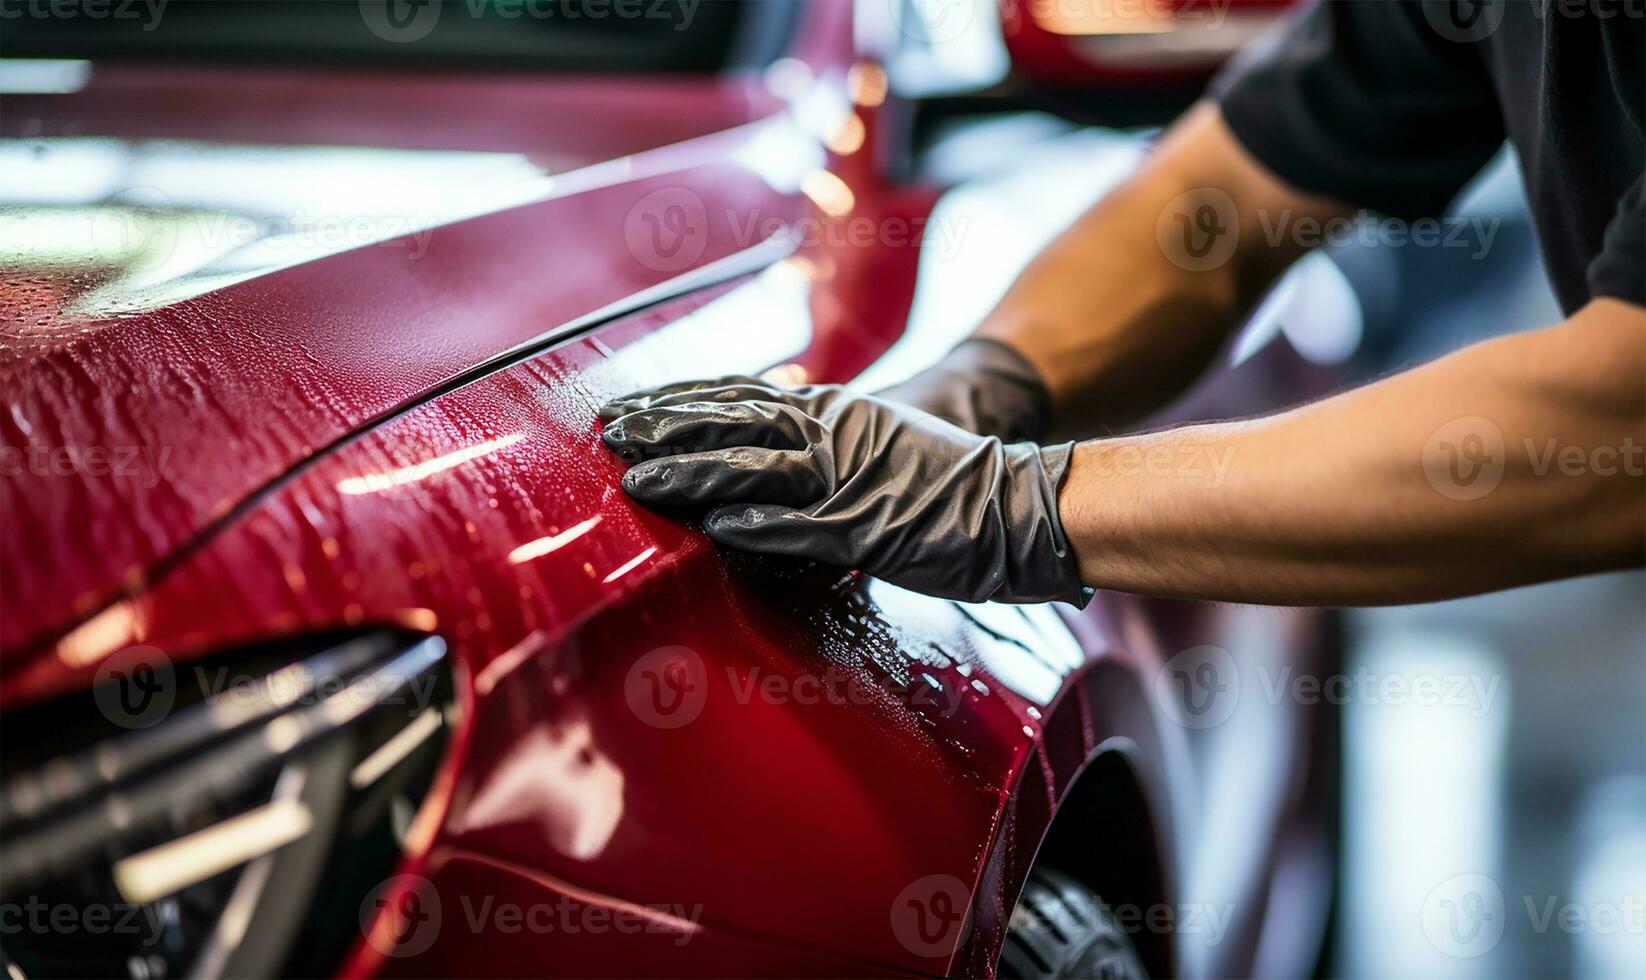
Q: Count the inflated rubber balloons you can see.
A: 0